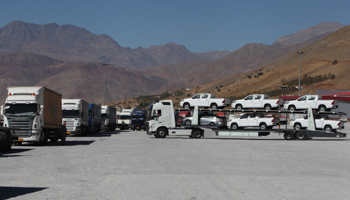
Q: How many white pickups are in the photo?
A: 5